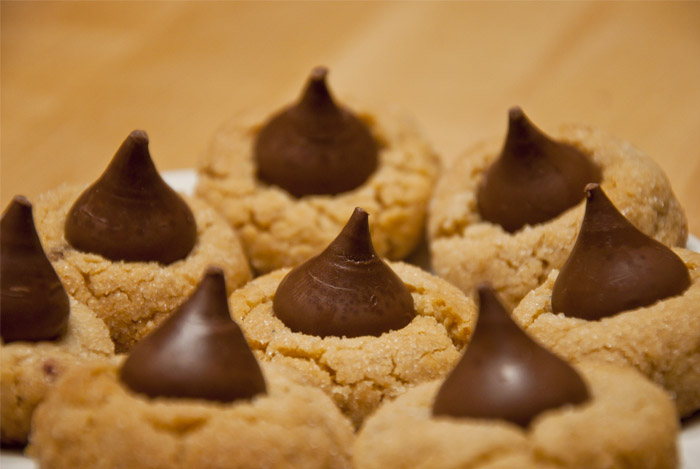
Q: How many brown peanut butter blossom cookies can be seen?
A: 8